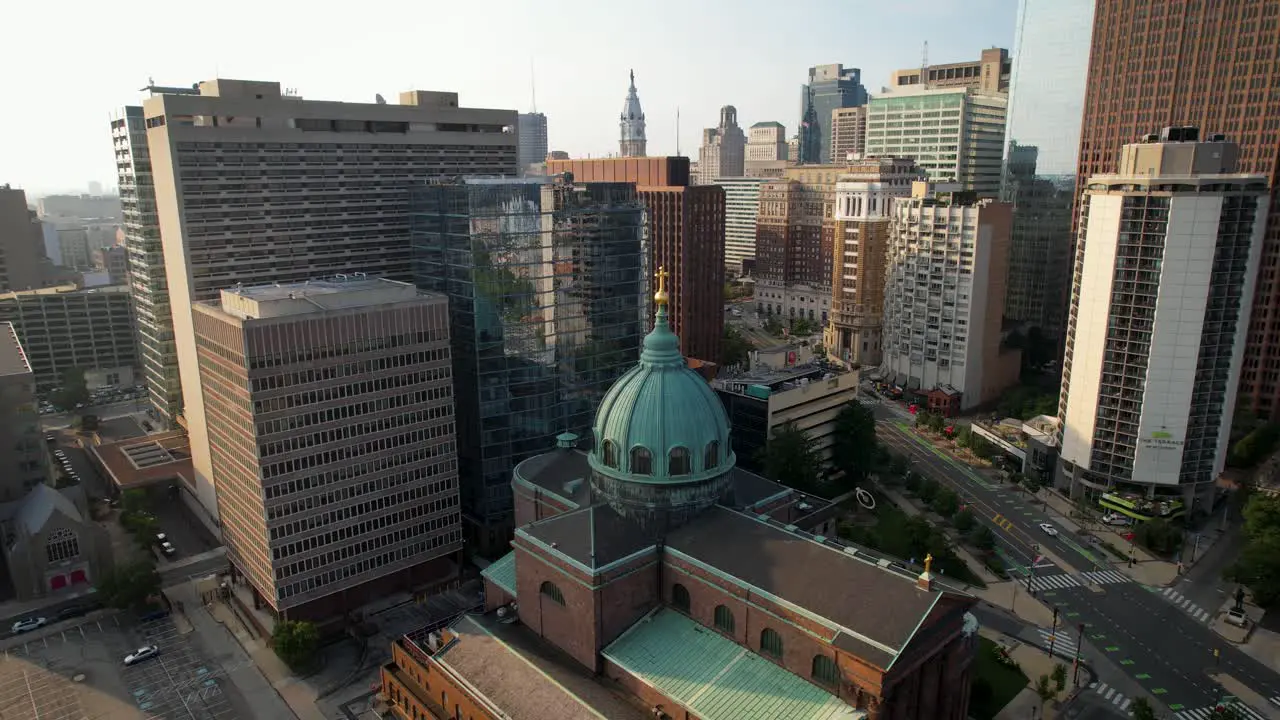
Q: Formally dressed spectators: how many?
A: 0